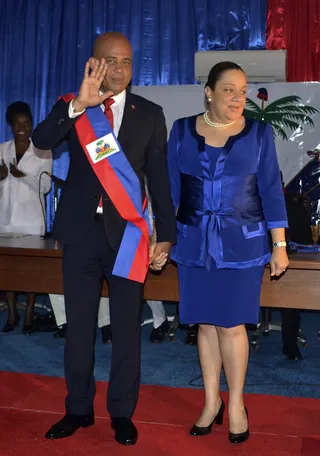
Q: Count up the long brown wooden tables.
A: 1